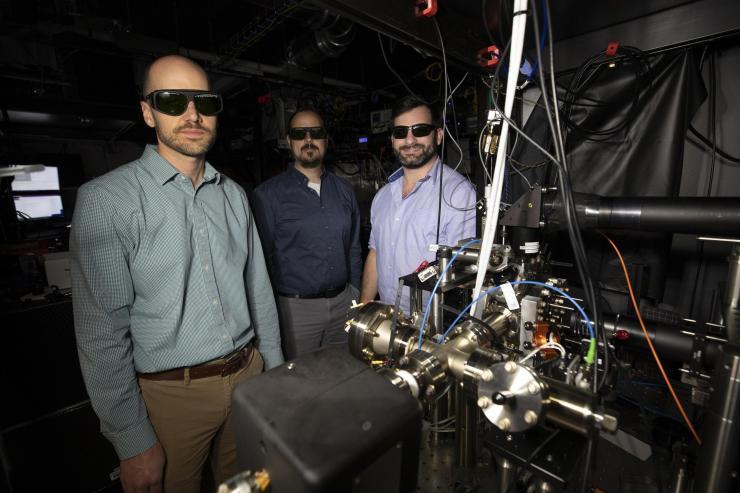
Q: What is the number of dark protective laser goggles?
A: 3